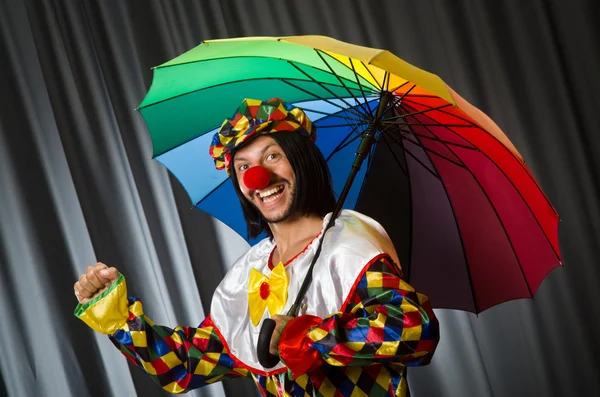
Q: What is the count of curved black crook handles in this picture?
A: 1